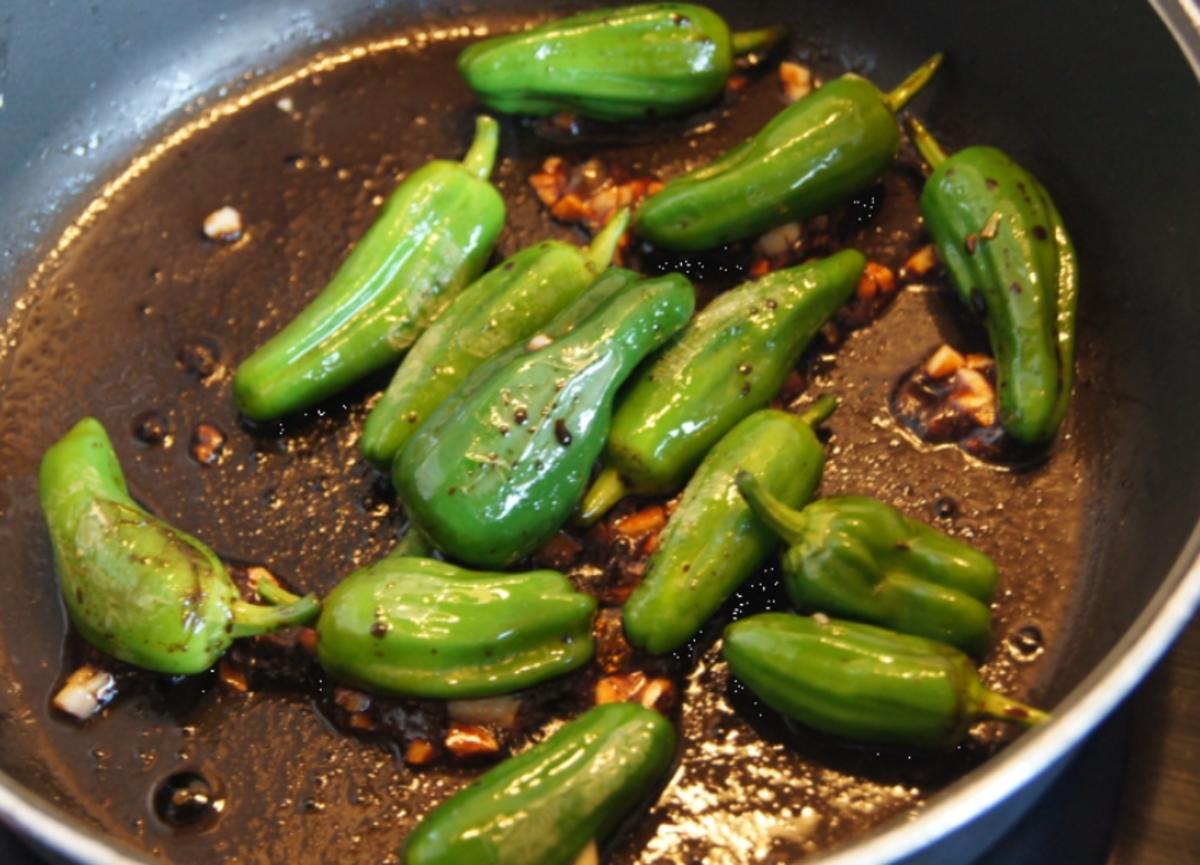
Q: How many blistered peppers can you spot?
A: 13